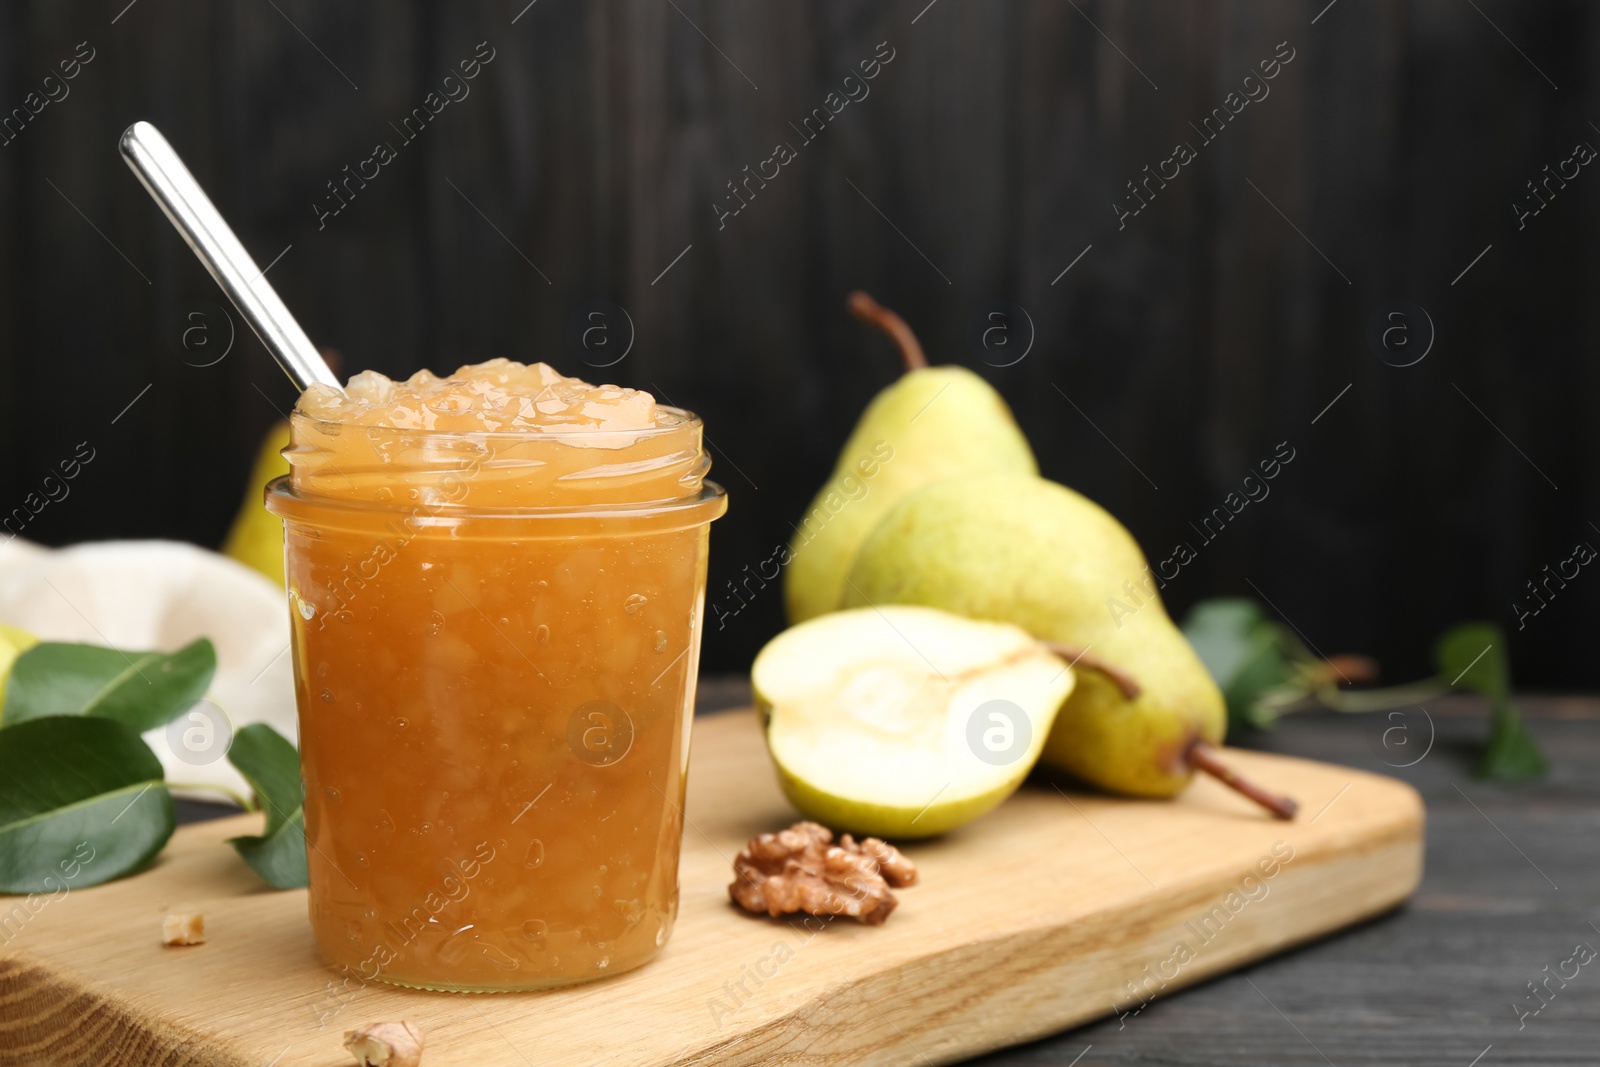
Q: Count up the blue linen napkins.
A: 0